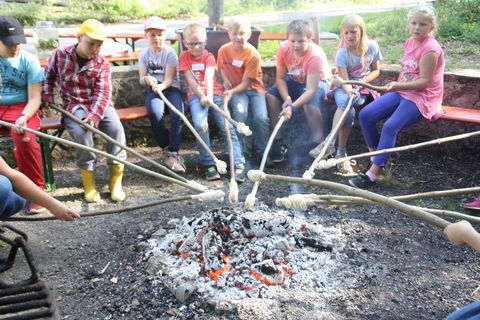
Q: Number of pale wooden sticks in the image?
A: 13